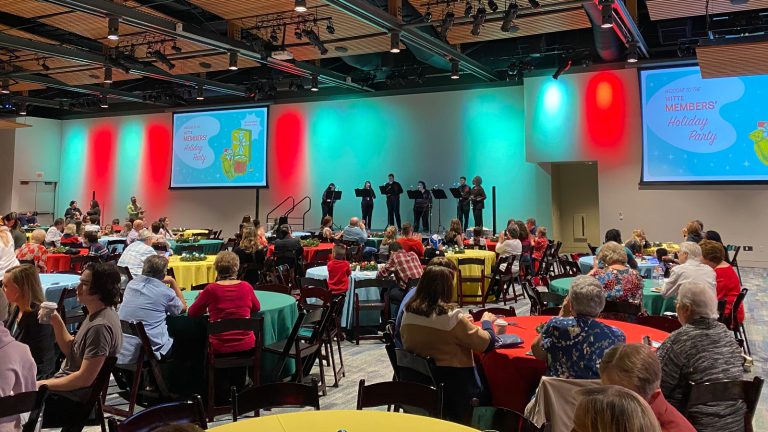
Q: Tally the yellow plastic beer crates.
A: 0